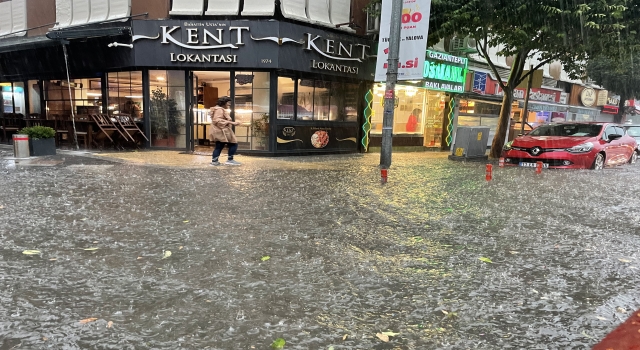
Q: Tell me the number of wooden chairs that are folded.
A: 2